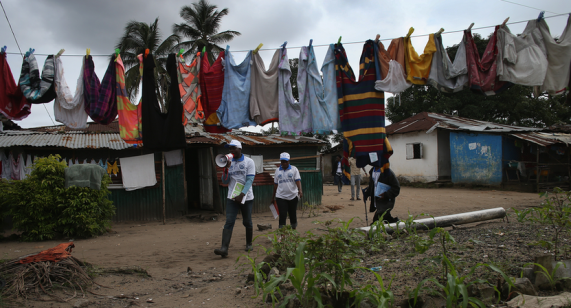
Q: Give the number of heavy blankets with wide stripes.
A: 1